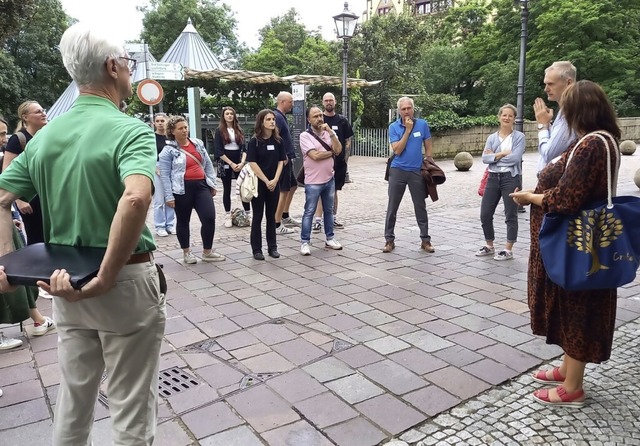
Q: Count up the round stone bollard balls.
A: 3